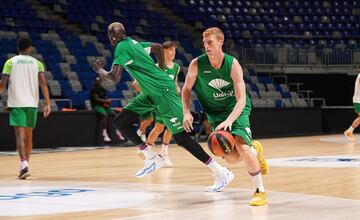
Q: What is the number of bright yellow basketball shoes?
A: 2